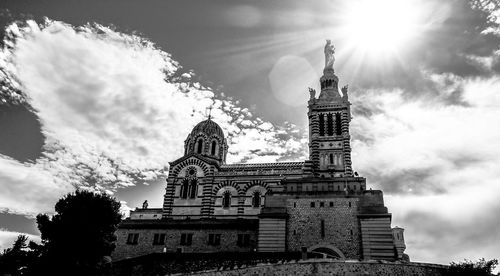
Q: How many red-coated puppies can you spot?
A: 0